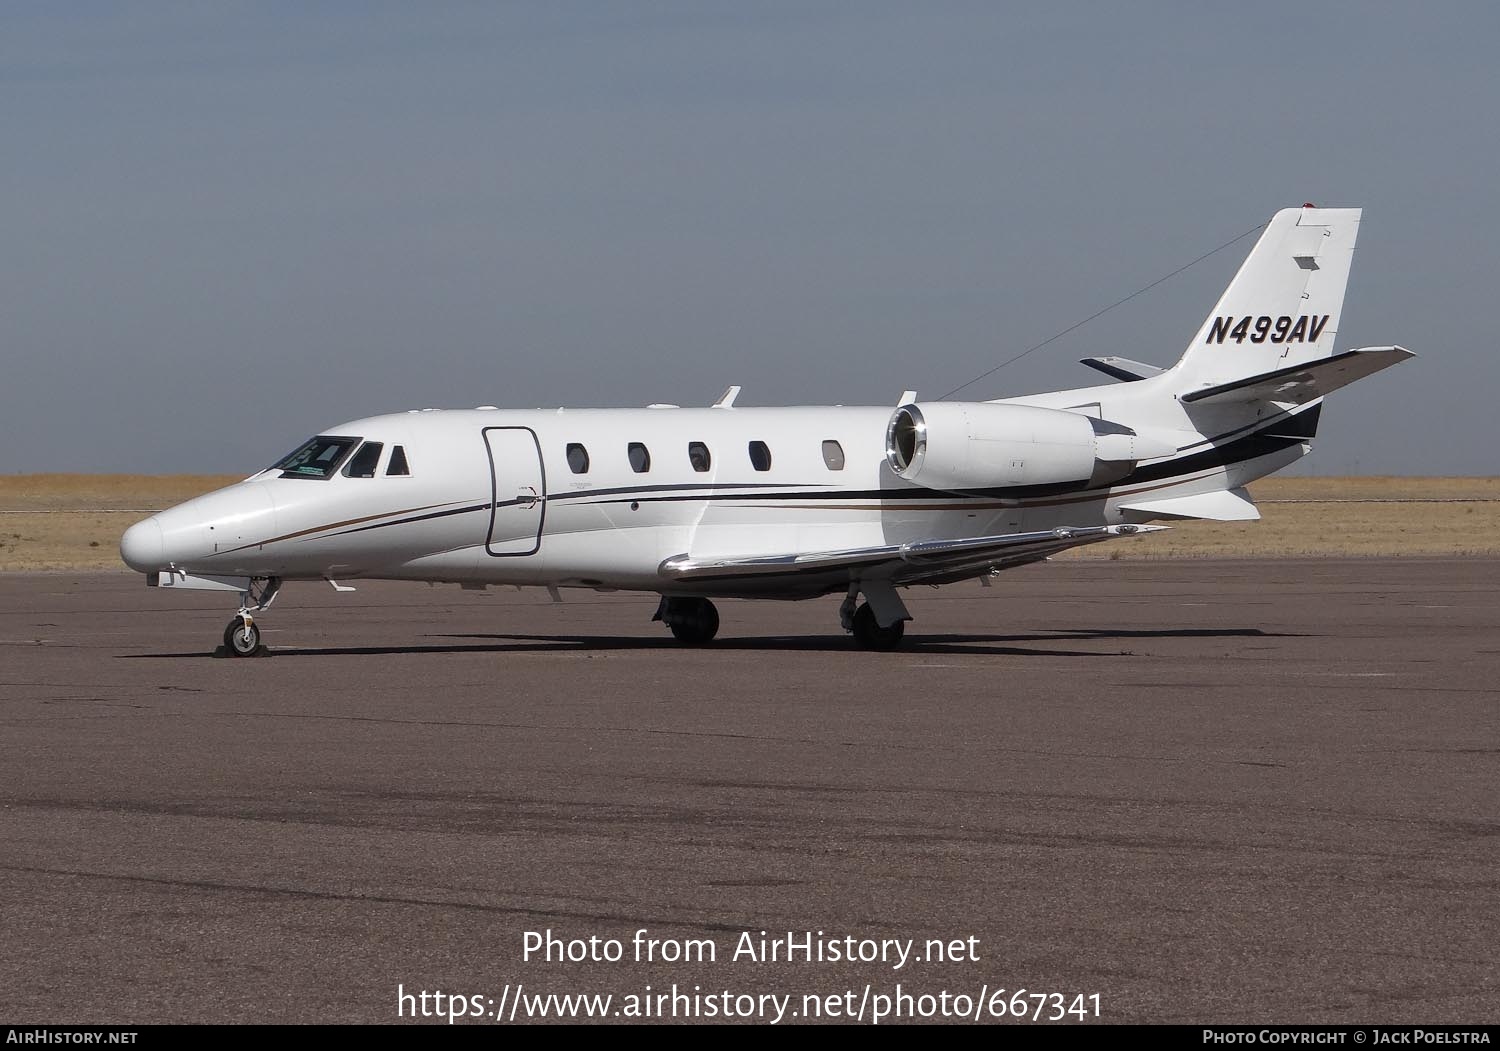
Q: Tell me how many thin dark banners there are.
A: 1